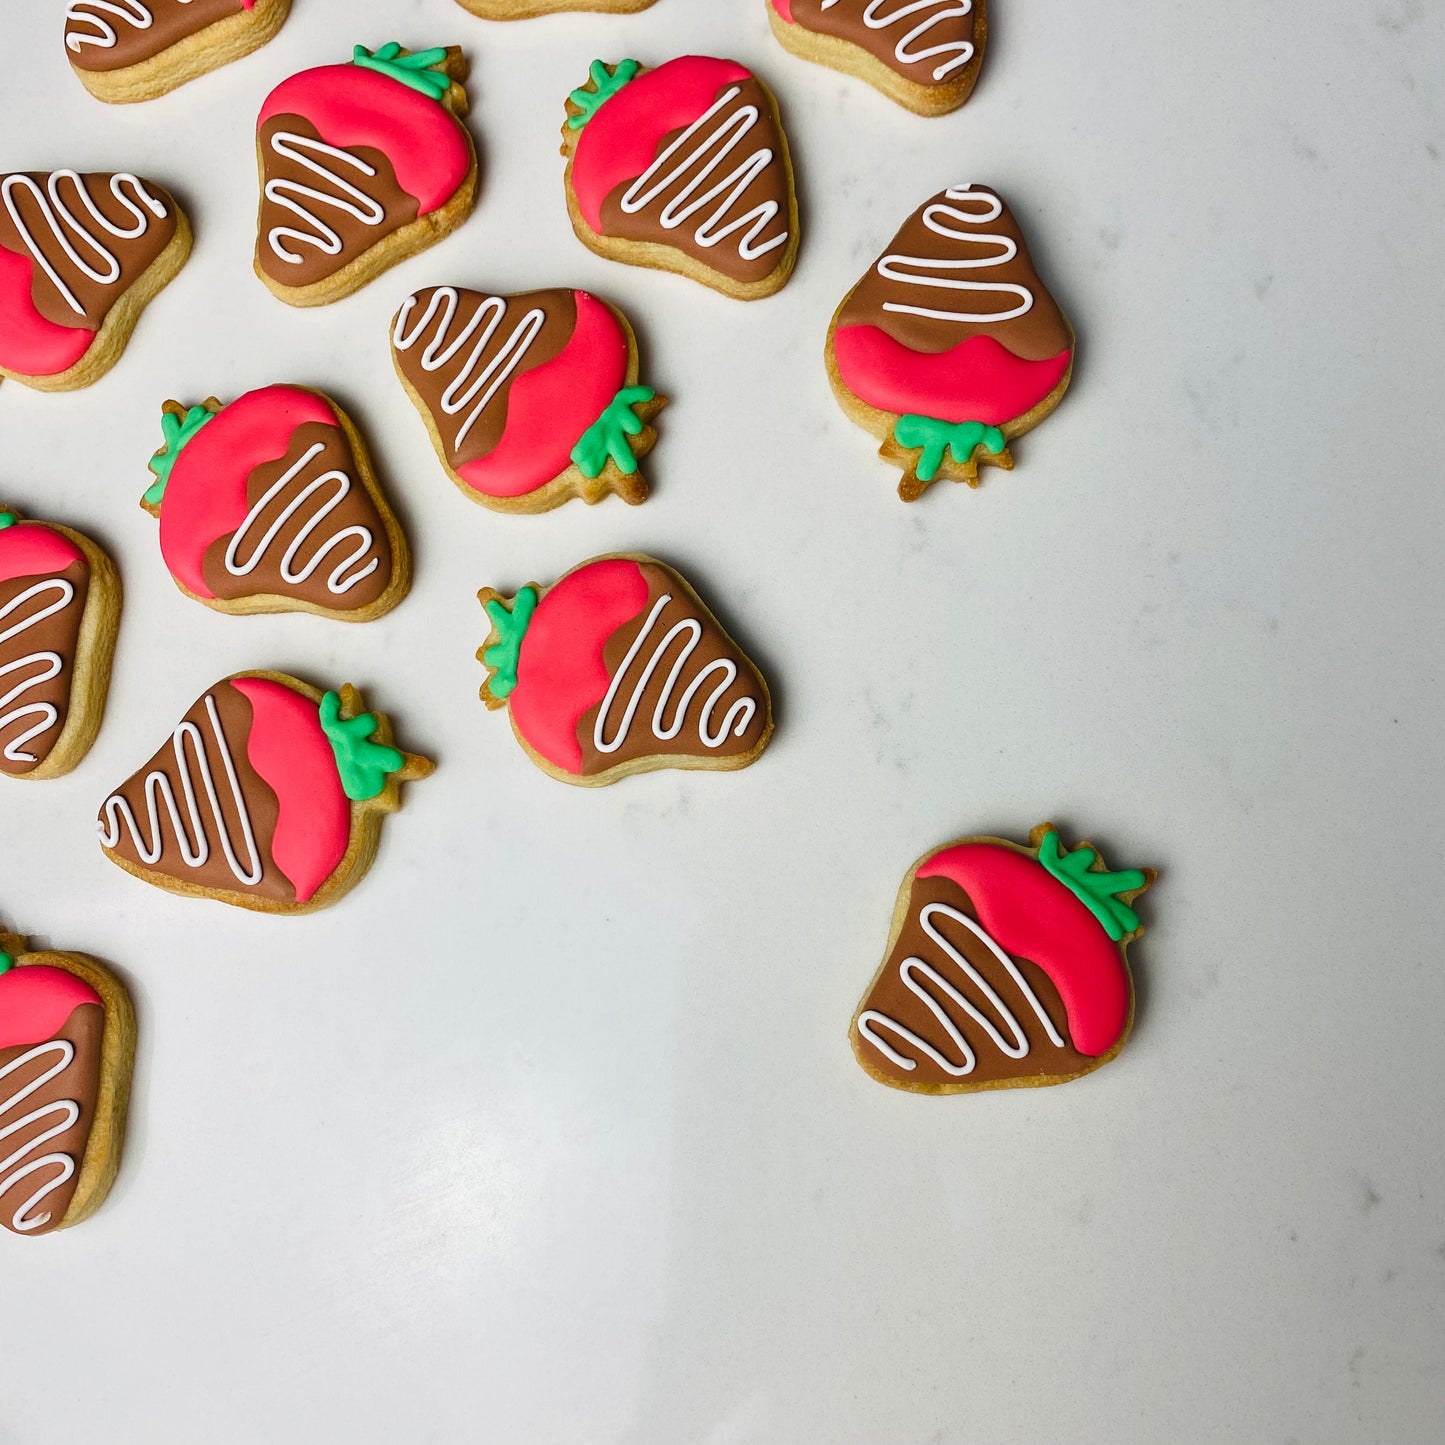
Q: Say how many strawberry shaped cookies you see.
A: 14